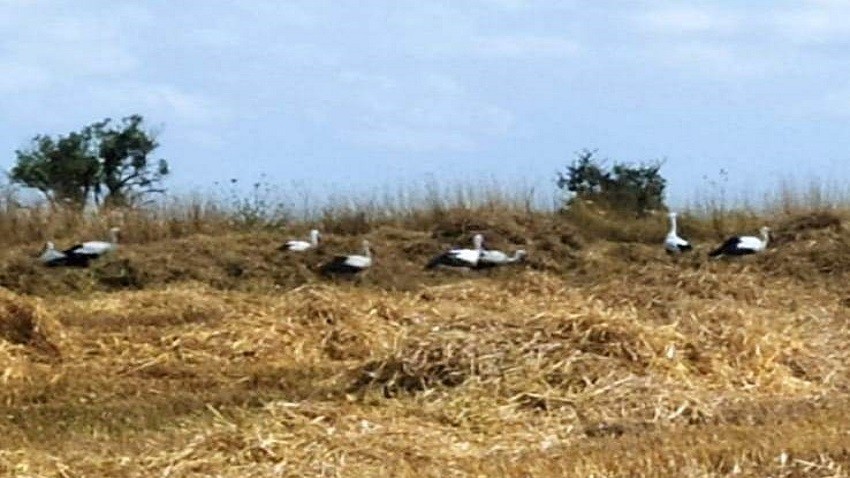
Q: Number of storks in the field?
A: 8